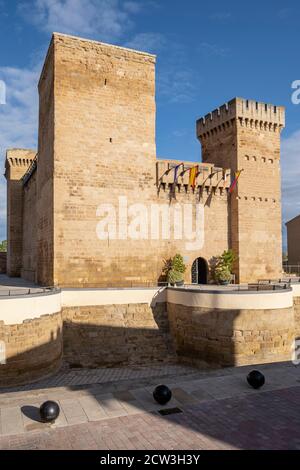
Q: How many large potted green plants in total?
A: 2